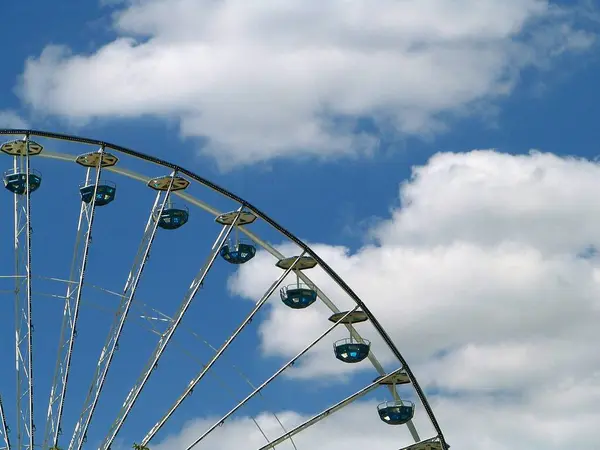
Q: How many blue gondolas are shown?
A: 7